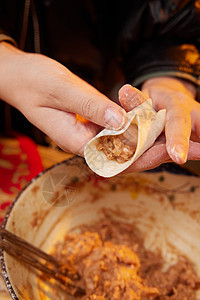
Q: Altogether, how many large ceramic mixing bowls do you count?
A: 1